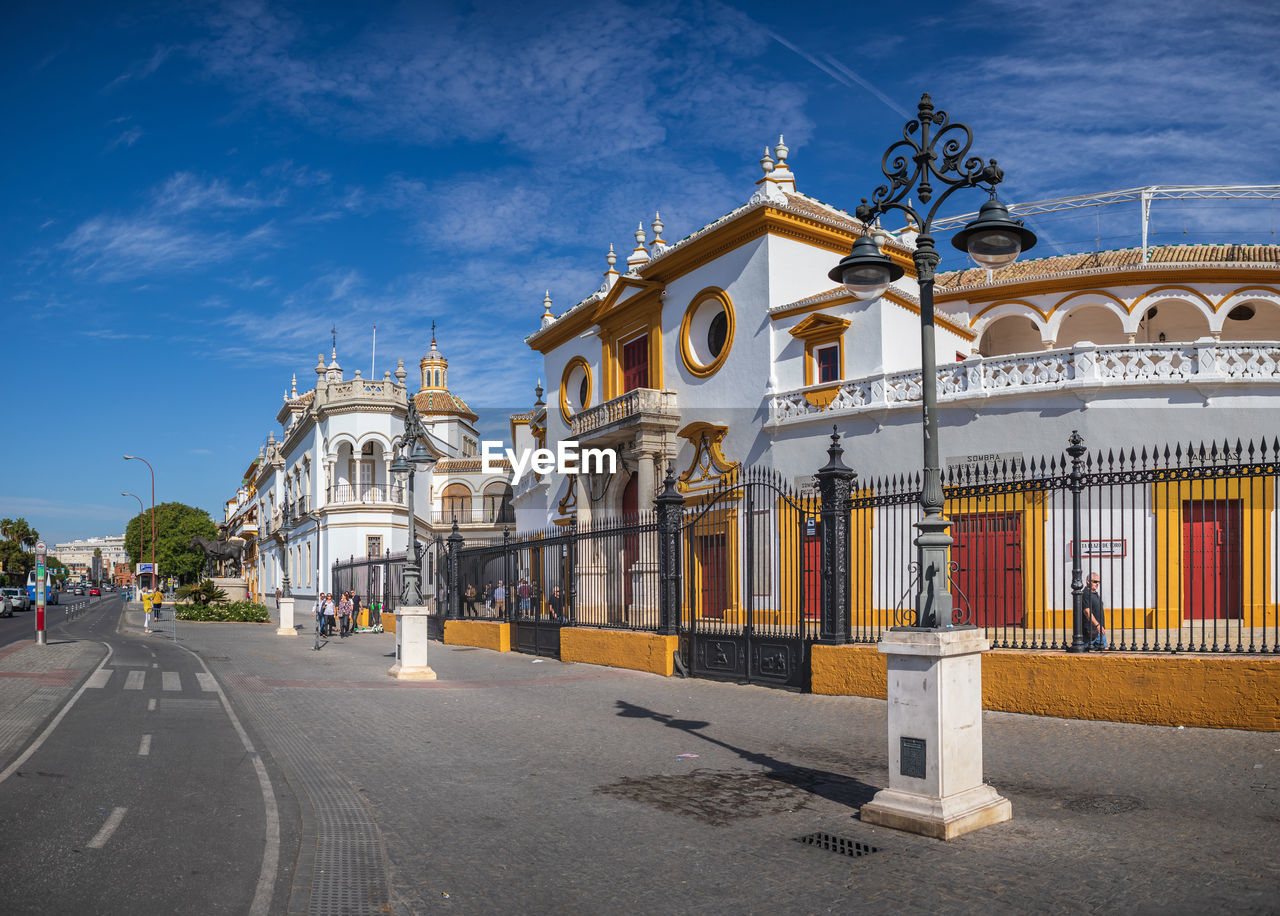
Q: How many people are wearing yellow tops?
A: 2